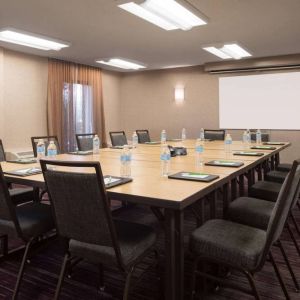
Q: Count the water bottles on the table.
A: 14